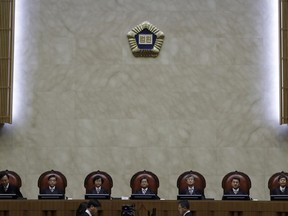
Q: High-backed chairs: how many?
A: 7